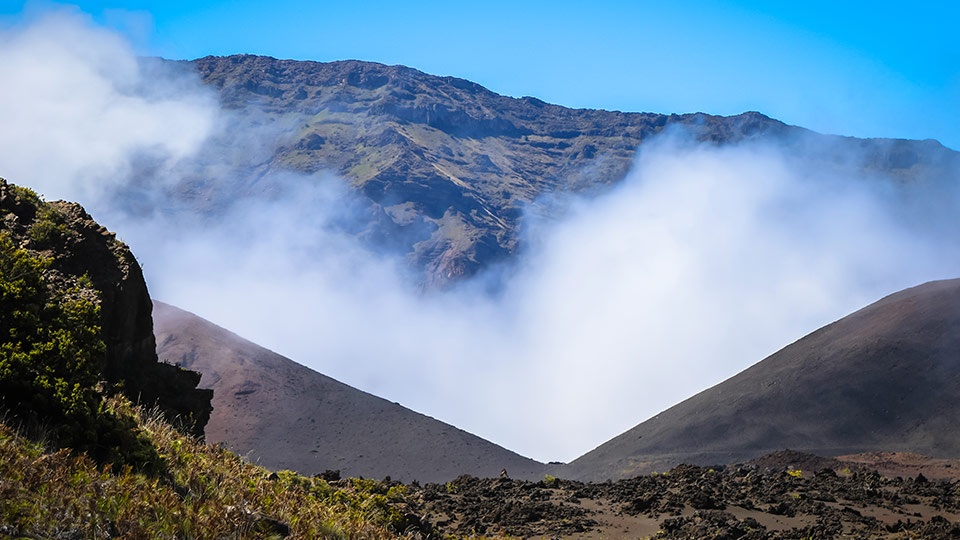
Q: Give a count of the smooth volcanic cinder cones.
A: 2